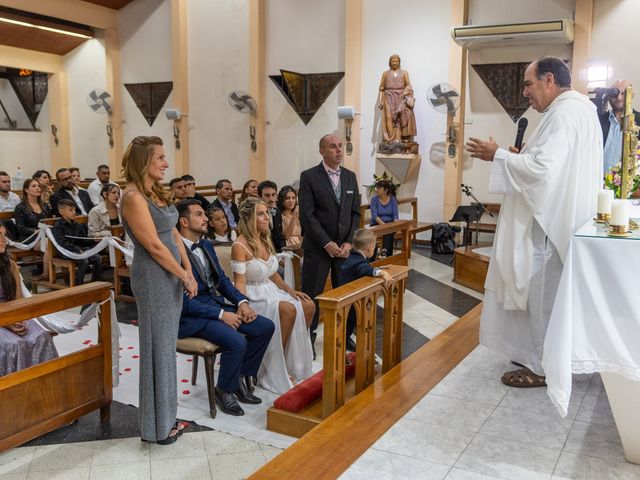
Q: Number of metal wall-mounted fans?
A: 3